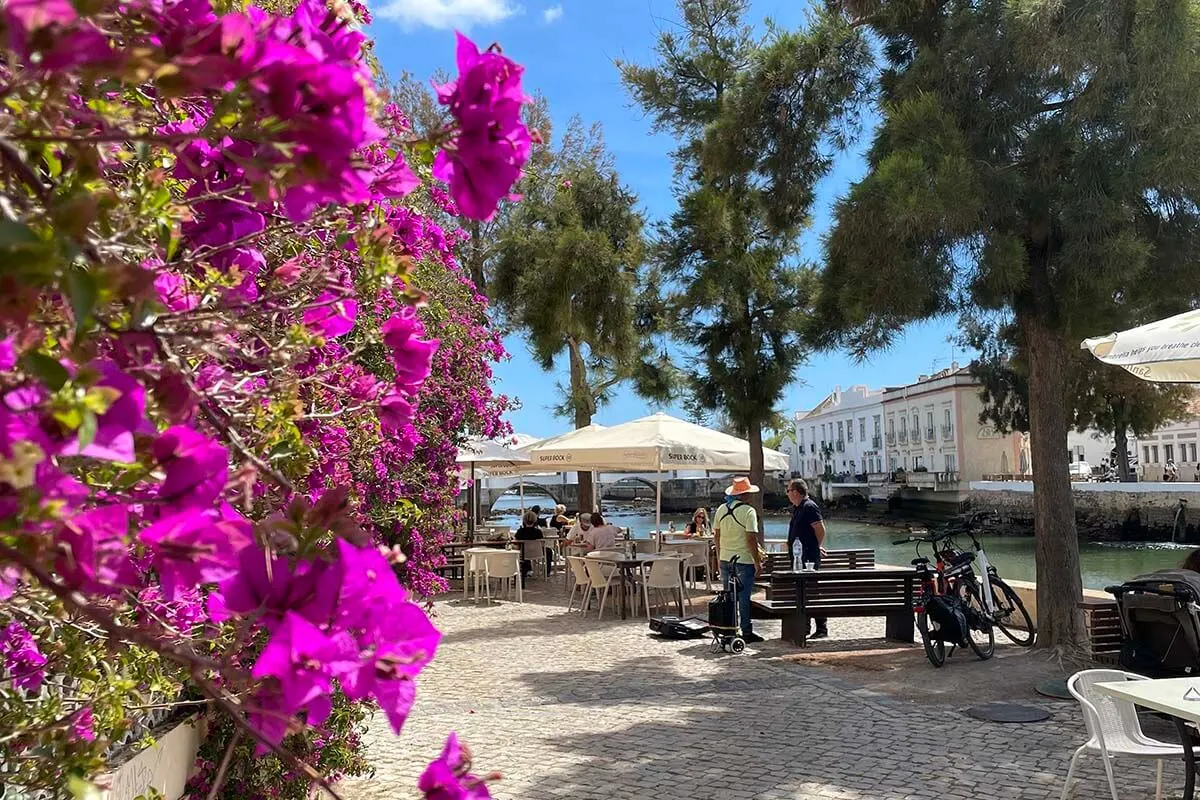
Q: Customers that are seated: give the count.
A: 6